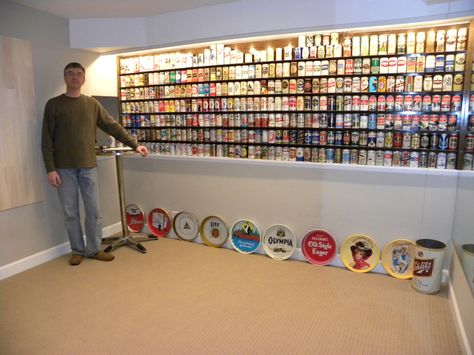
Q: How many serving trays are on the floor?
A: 9